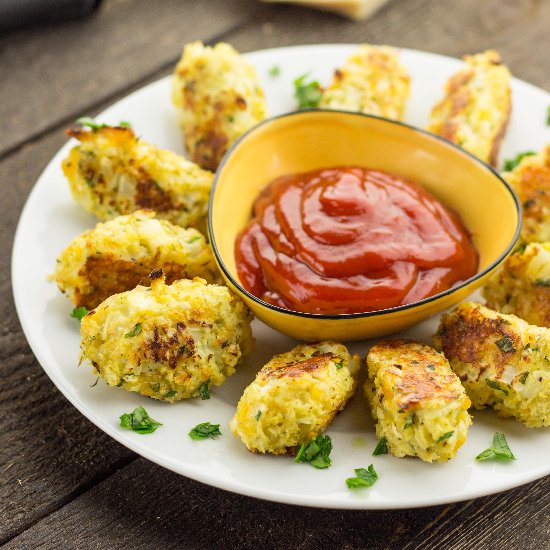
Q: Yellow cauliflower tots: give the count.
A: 11